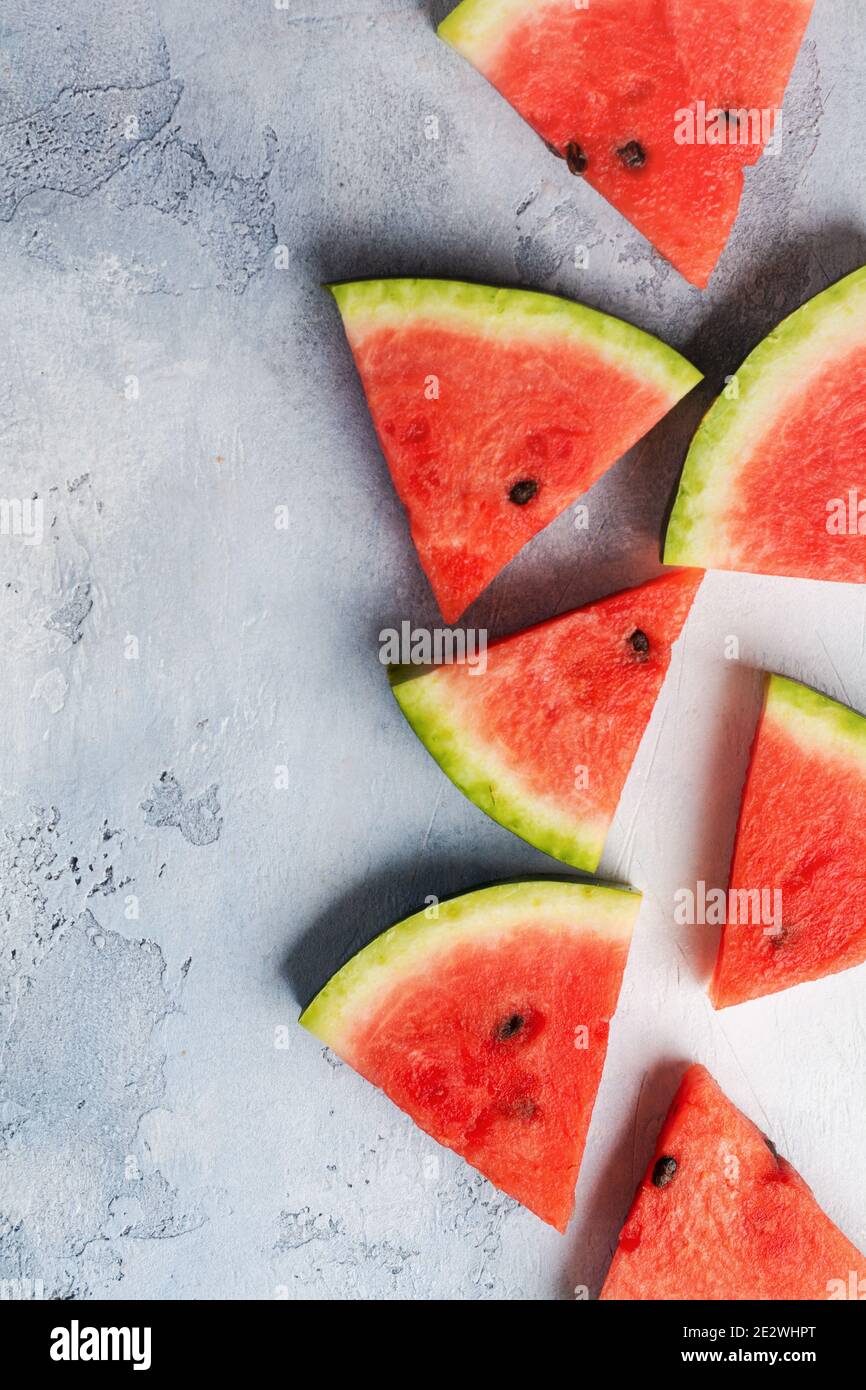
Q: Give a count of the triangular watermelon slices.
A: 7